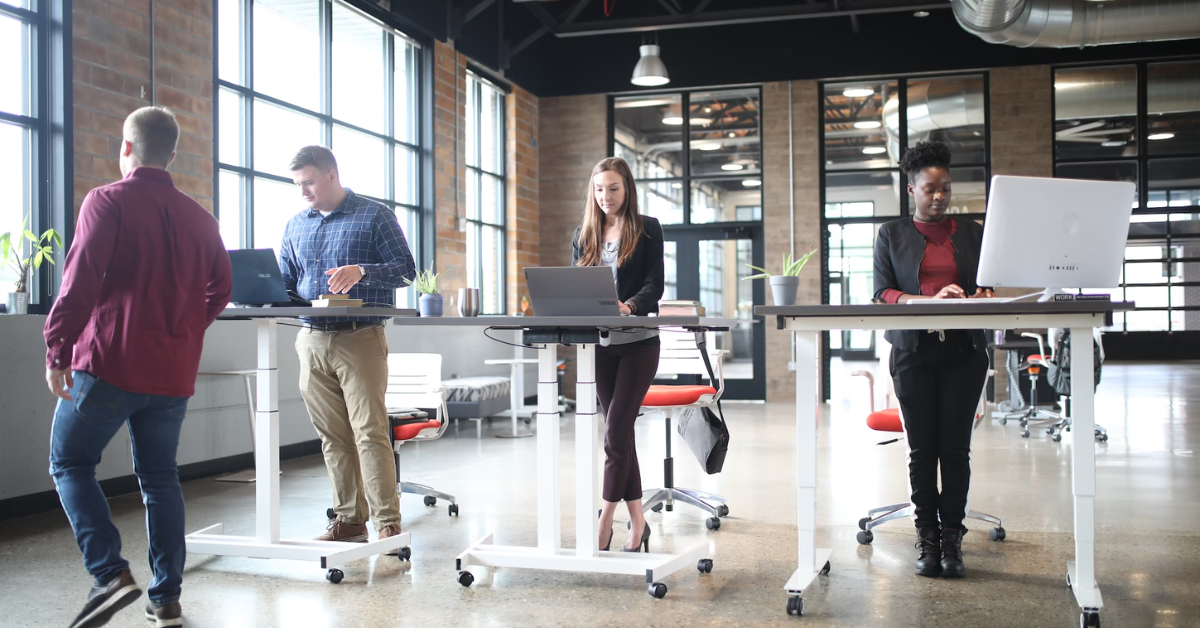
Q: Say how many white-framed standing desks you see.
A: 3